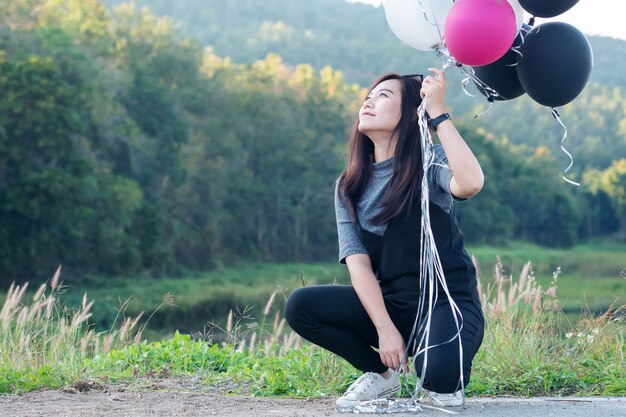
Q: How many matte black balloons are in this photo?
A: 3